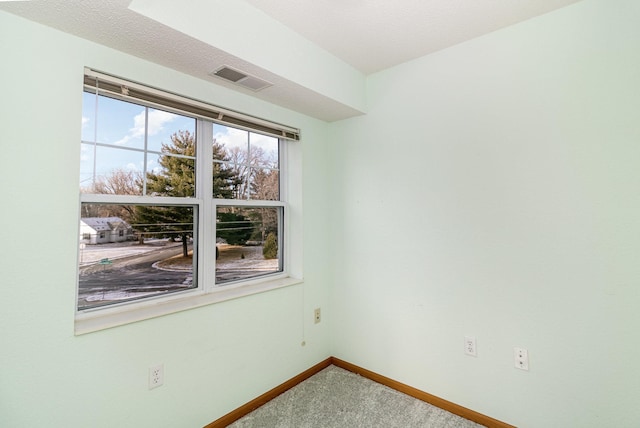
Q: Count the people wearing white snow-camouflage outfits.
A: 0